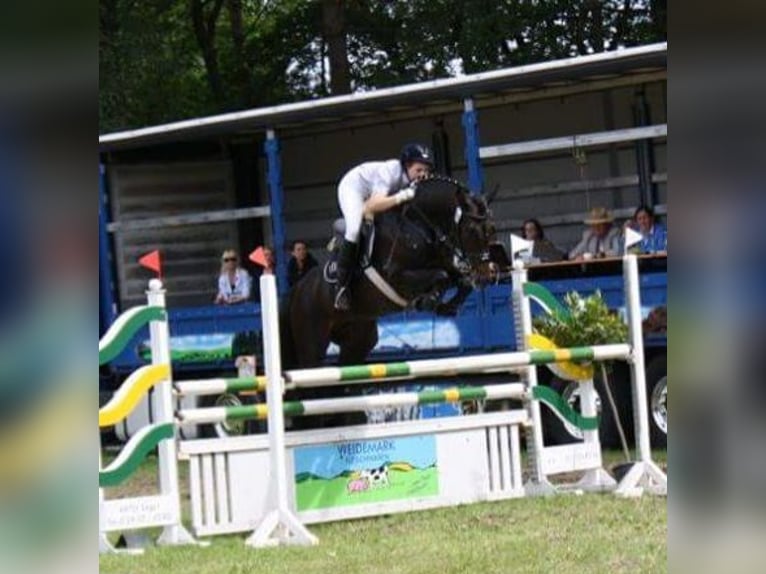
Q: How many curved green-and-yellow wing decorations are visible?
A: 6